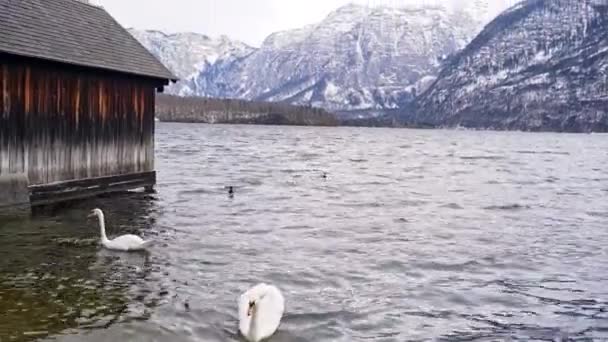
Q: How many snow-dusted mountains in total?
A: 3